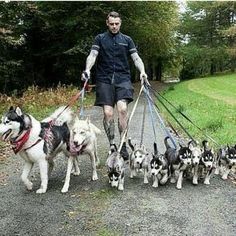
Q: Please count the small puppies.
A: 7